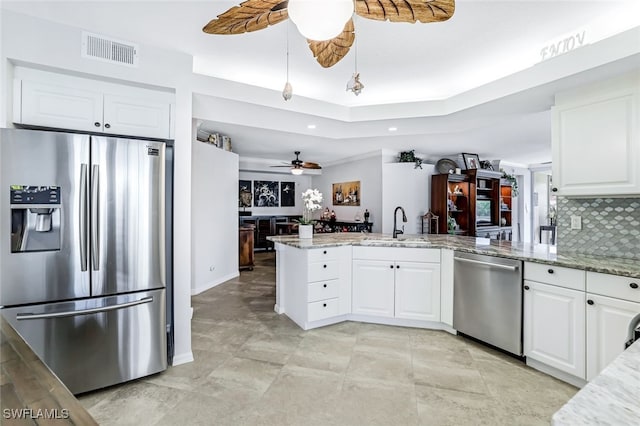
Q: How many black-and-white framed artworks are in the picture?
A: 3